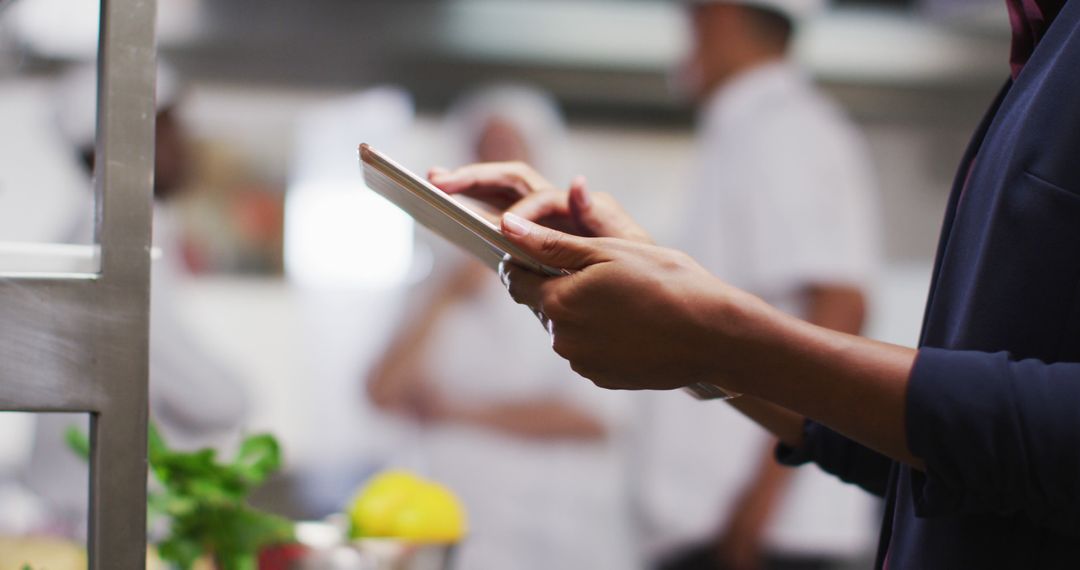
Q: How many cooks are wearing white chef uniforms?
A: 3